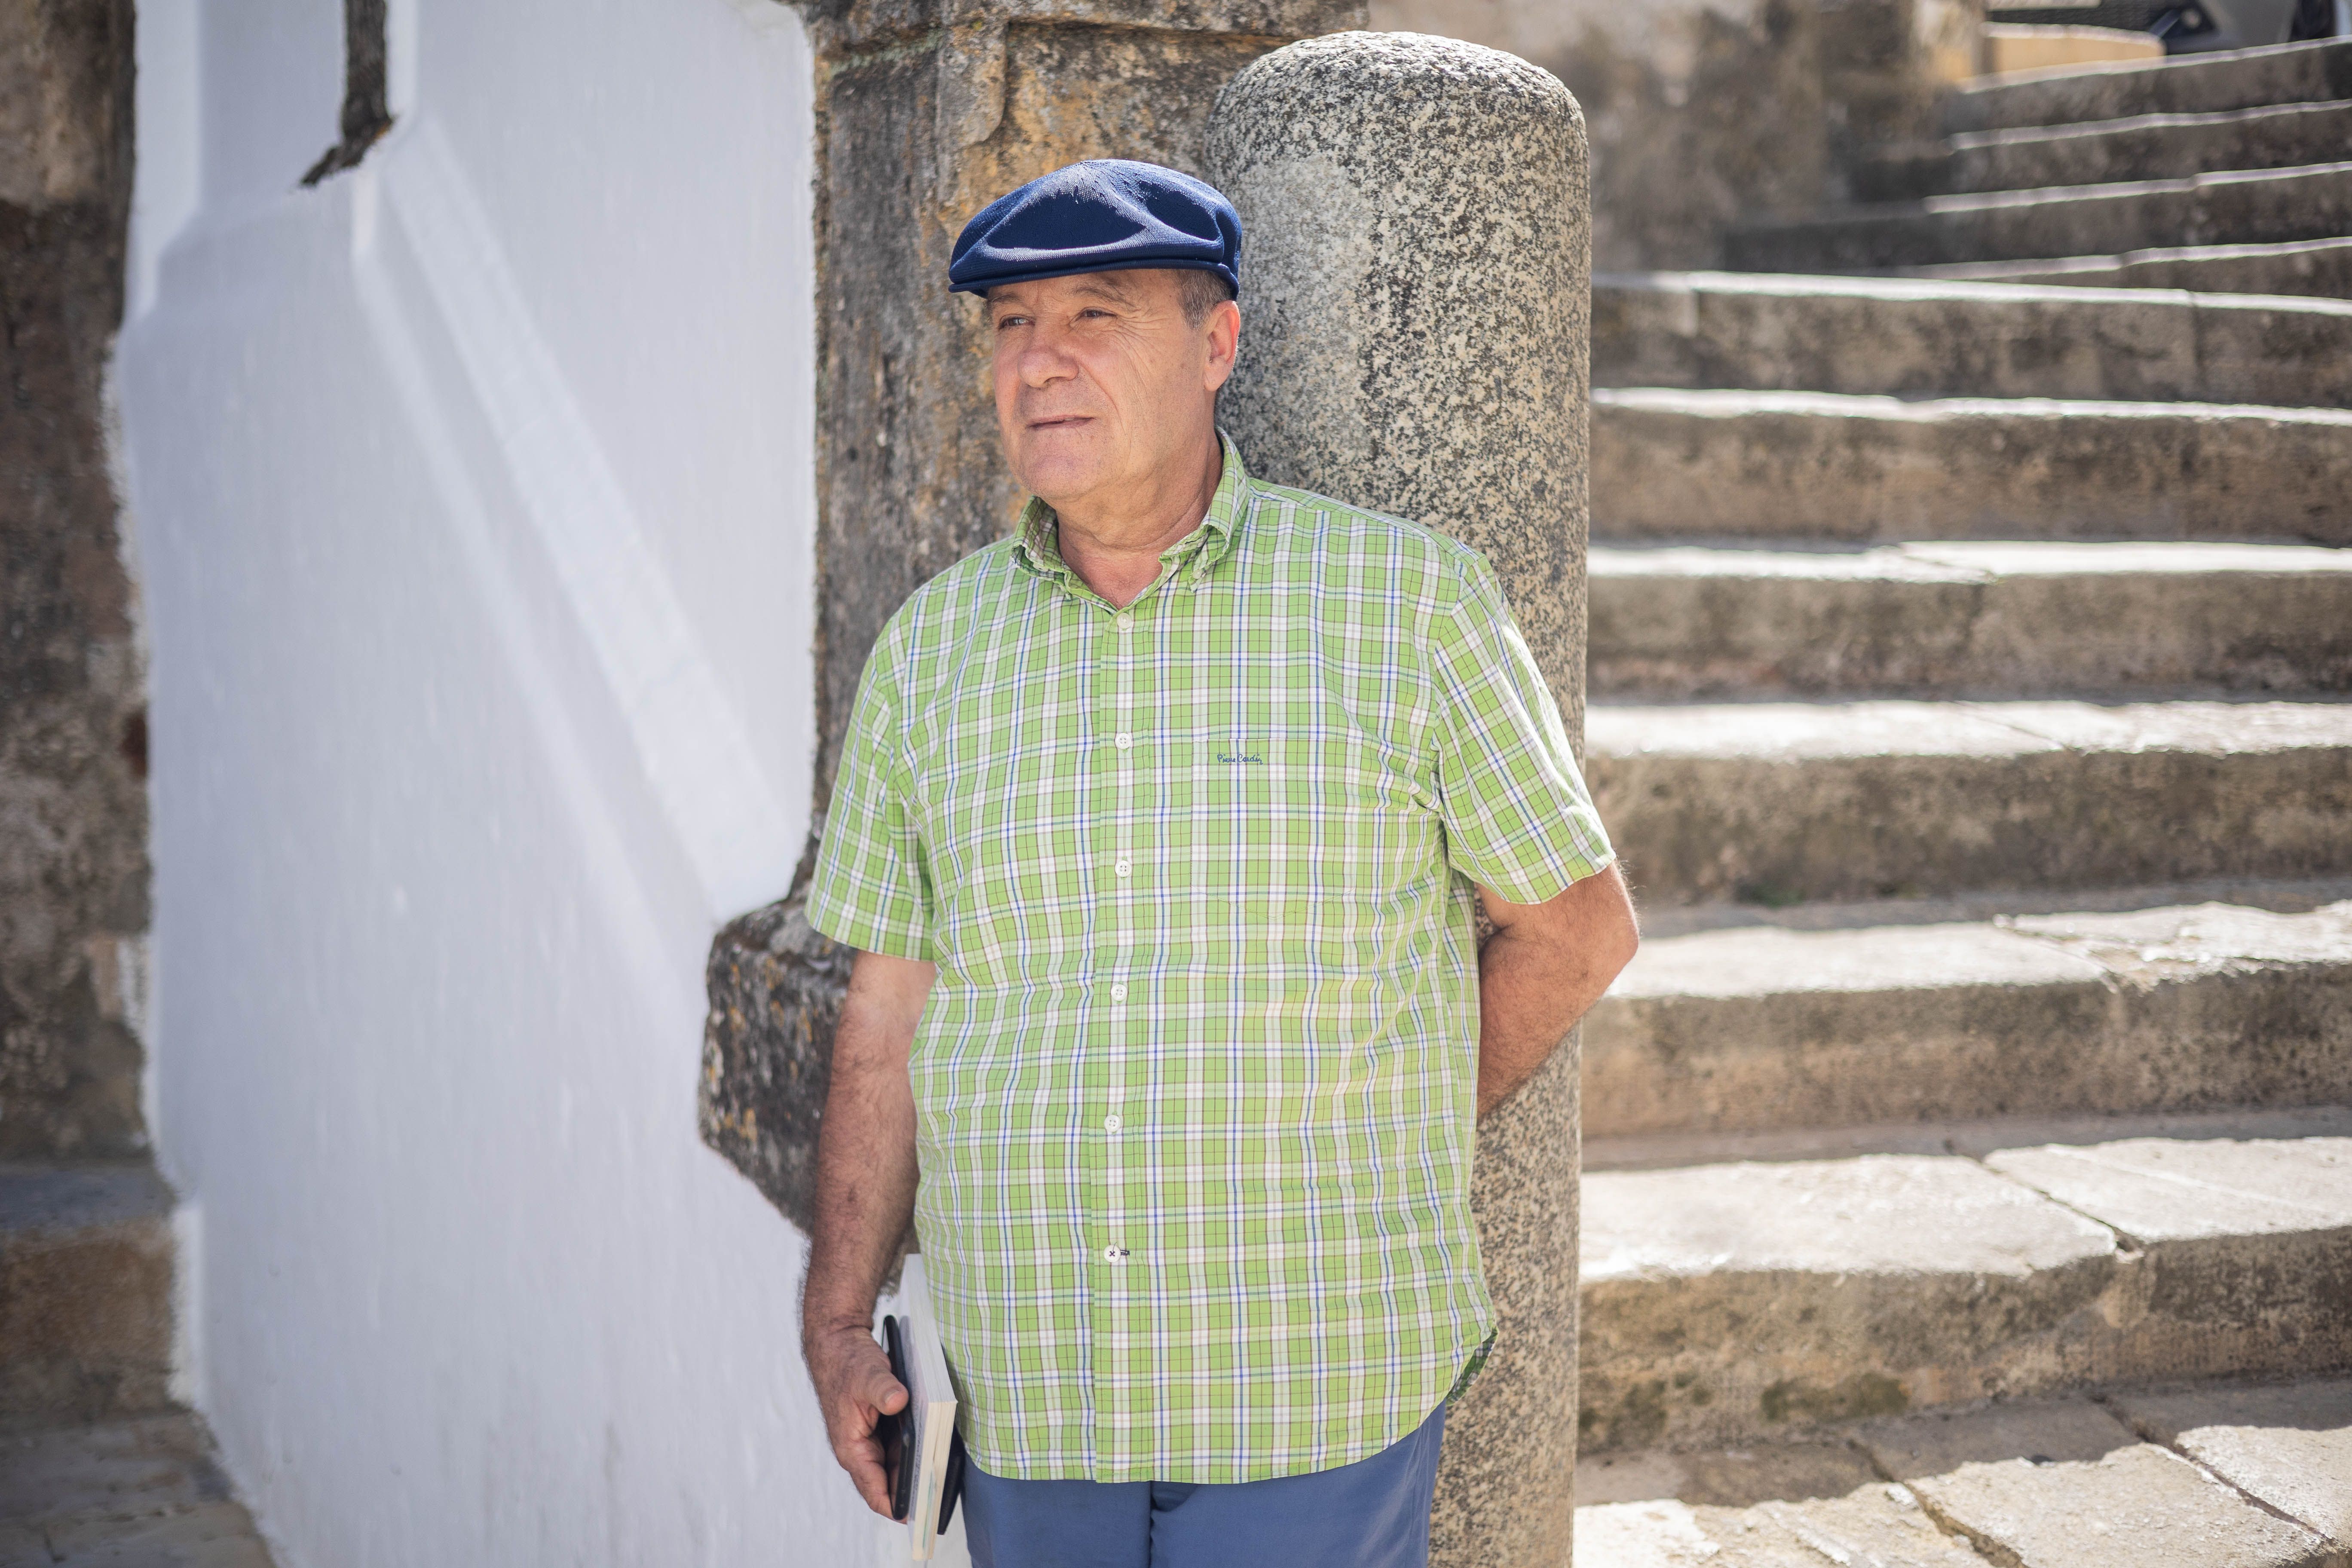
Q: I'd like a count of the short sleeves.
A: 2